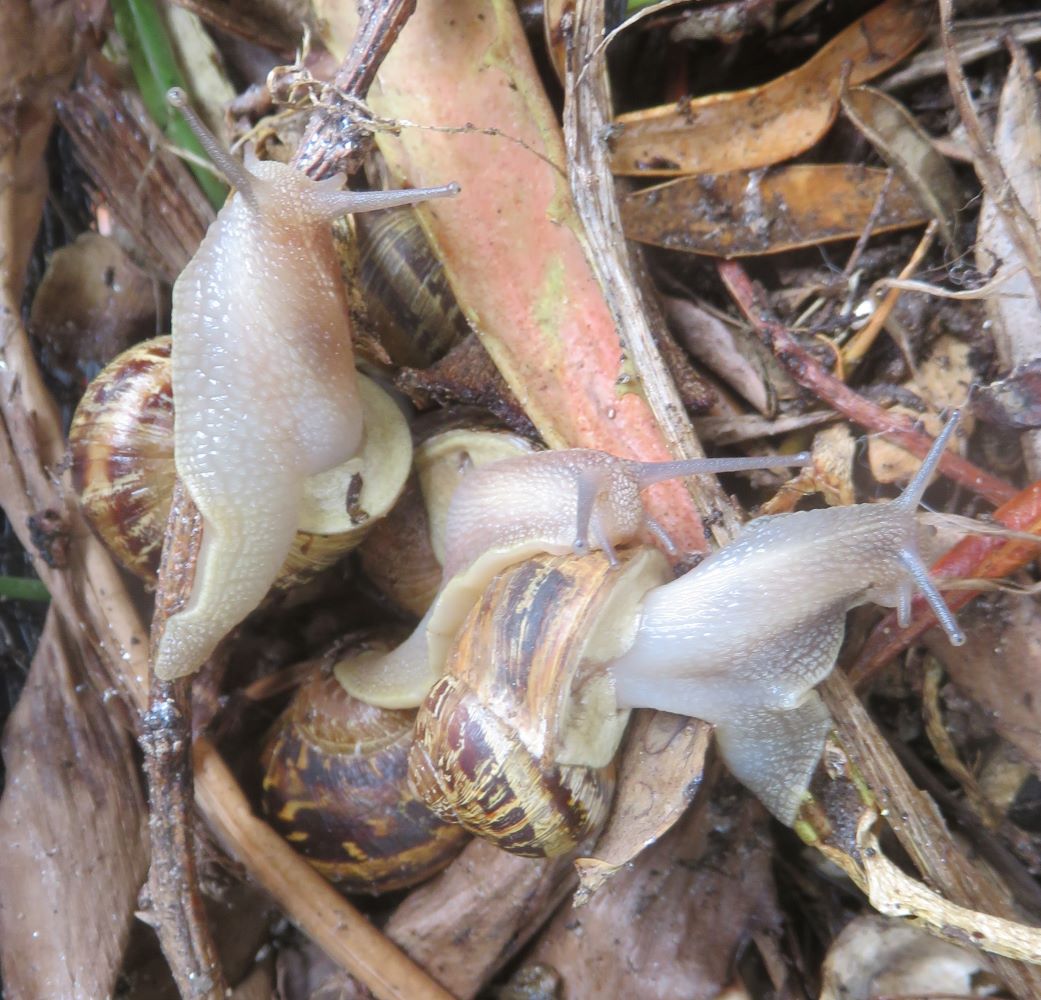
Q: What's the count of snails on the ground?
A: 5